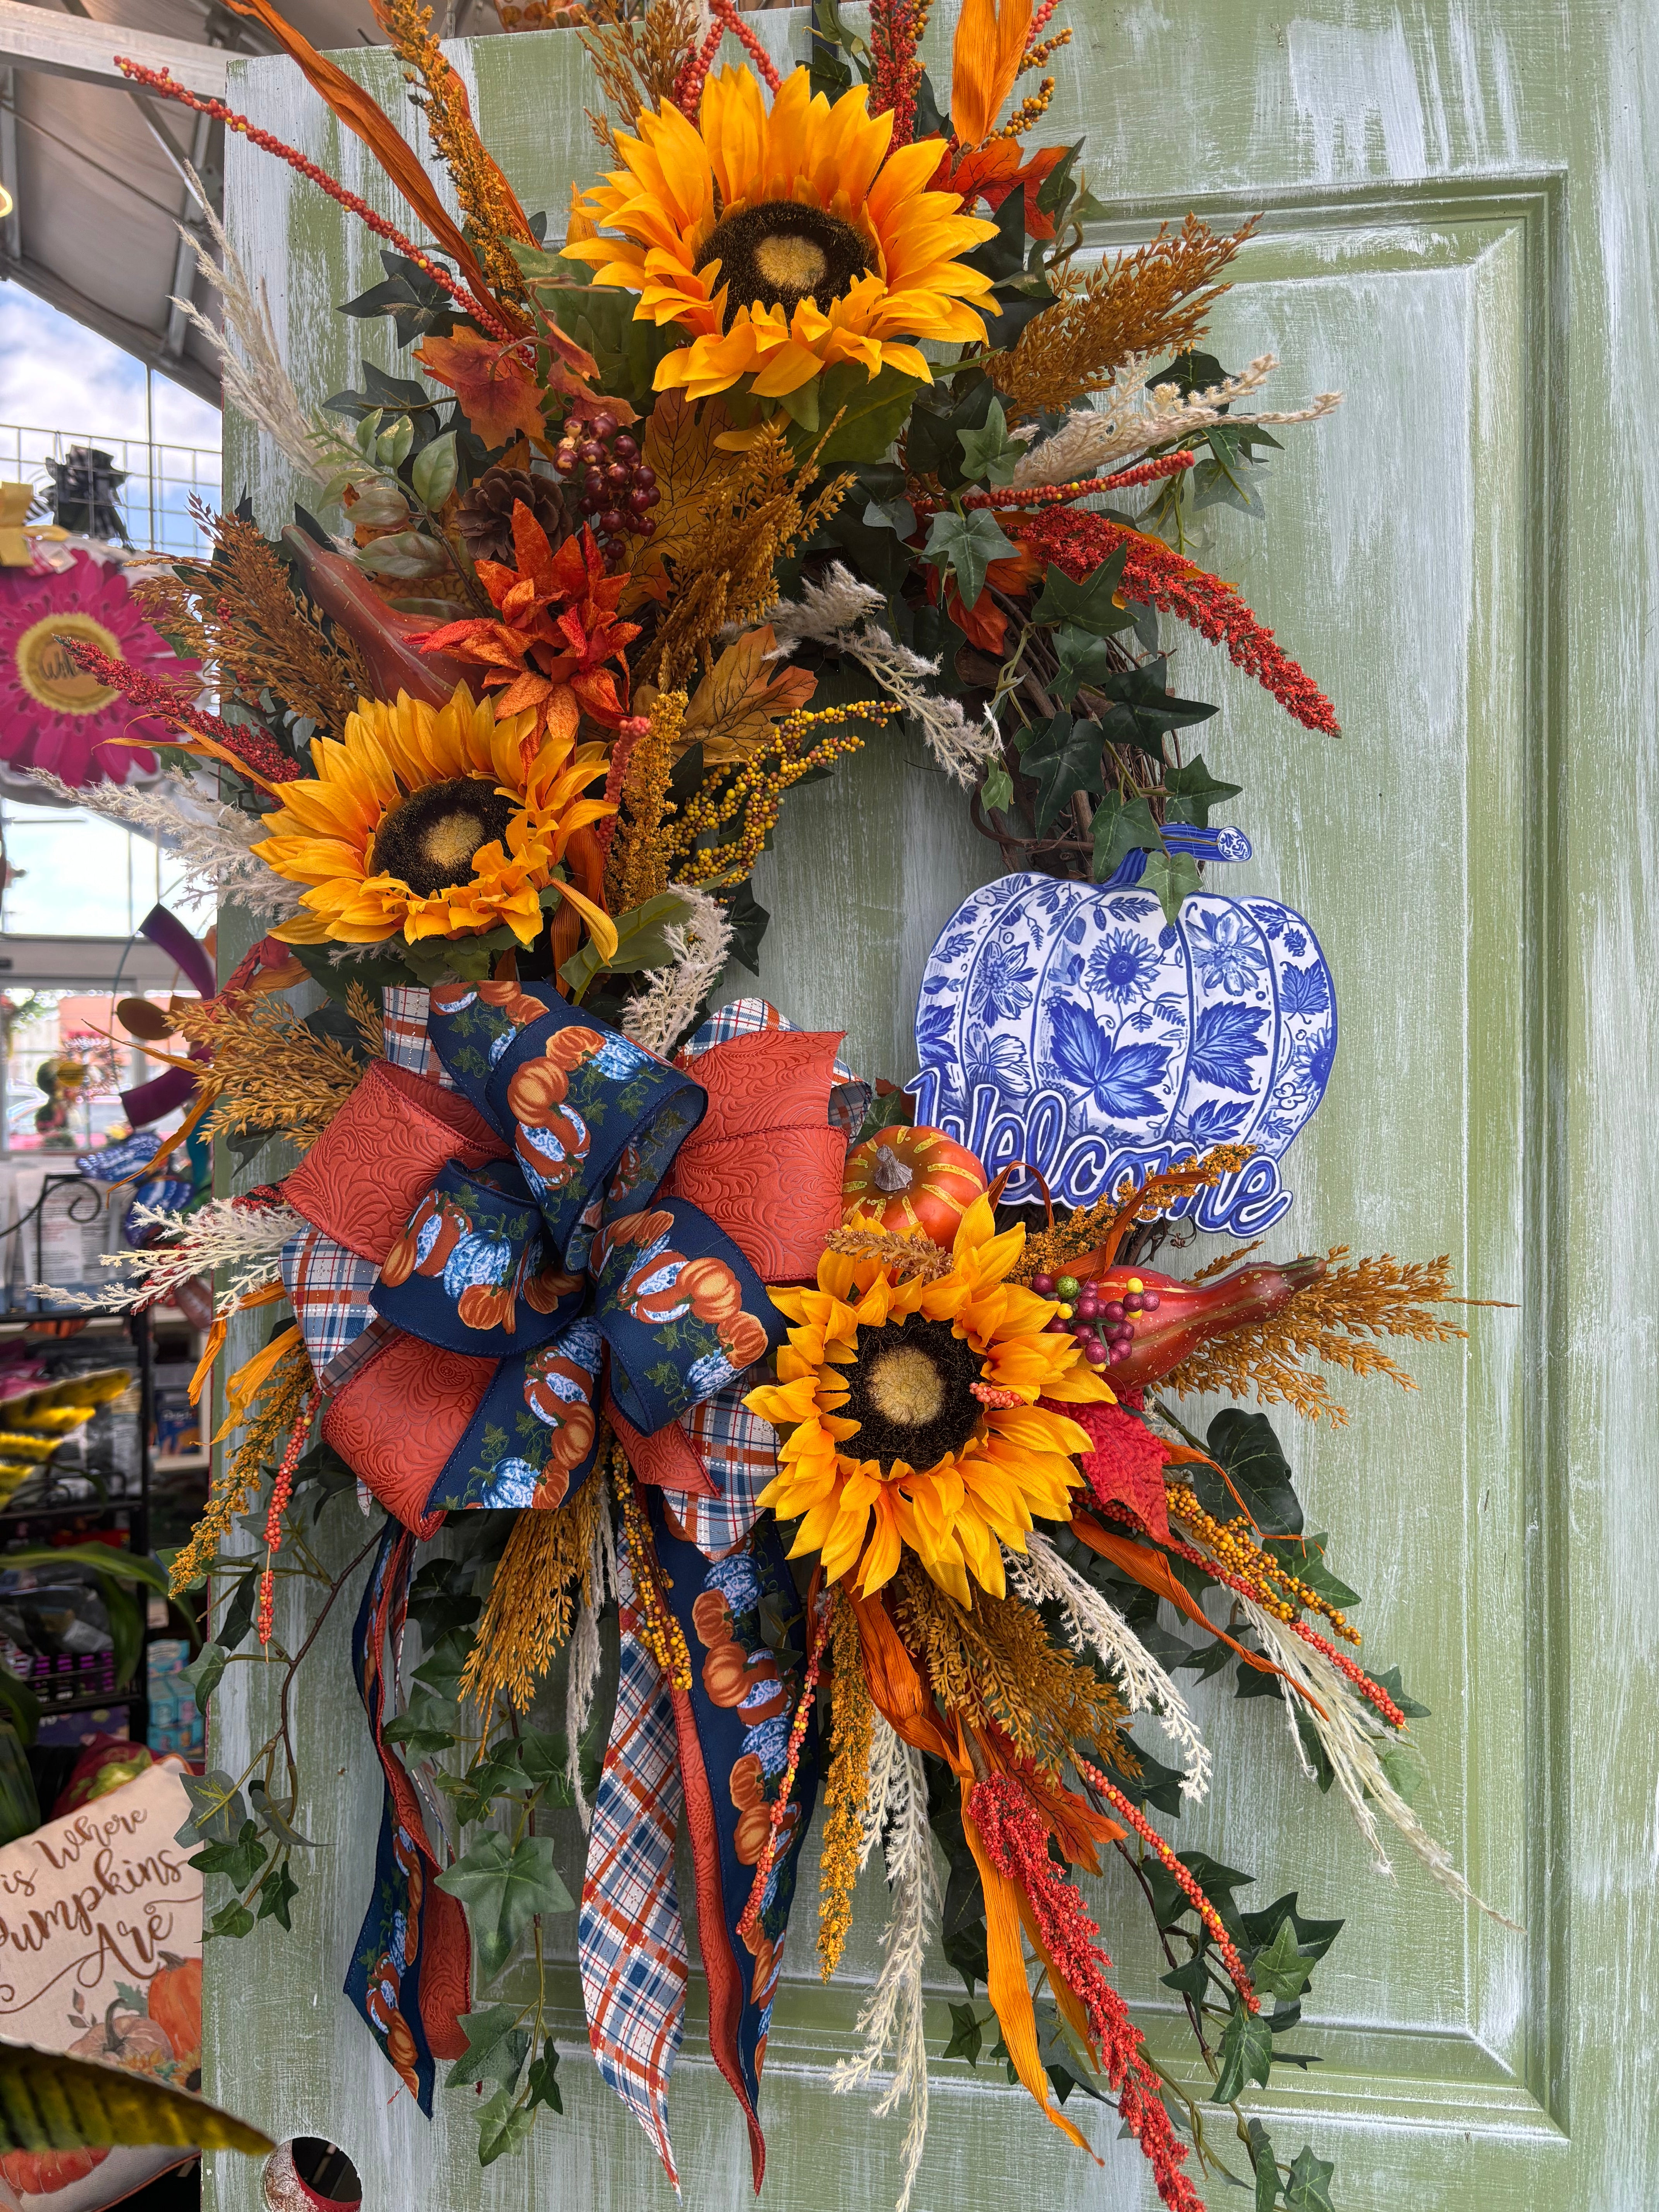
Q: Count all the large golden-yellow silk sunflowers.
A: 3